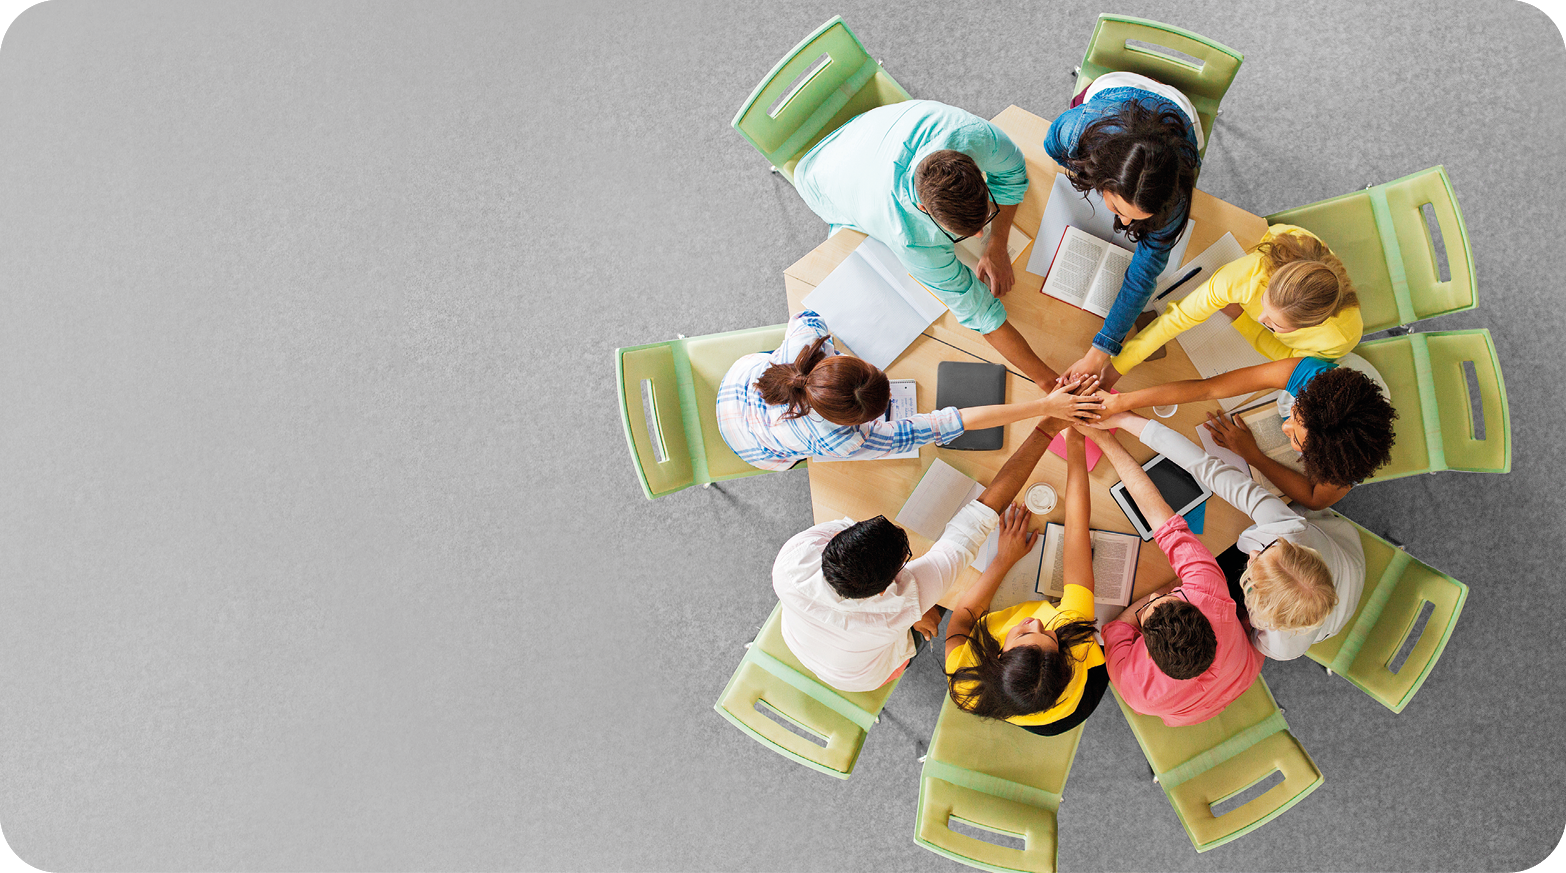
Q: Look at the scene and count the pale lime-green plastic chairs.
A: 9